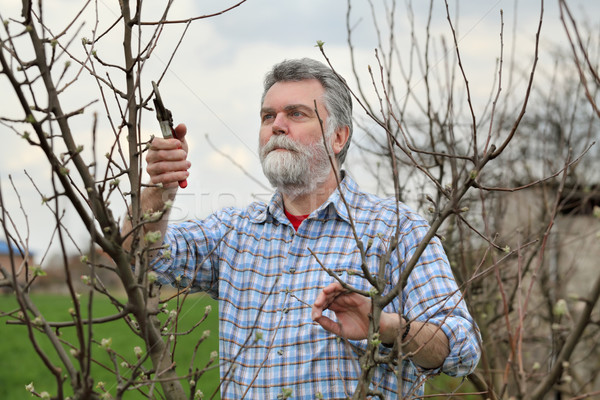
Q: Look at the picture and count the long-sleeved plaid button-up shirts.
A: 1